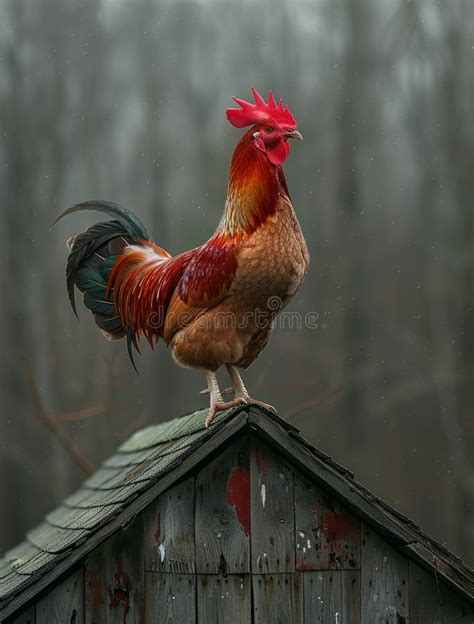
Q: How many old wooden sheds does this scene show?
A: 1